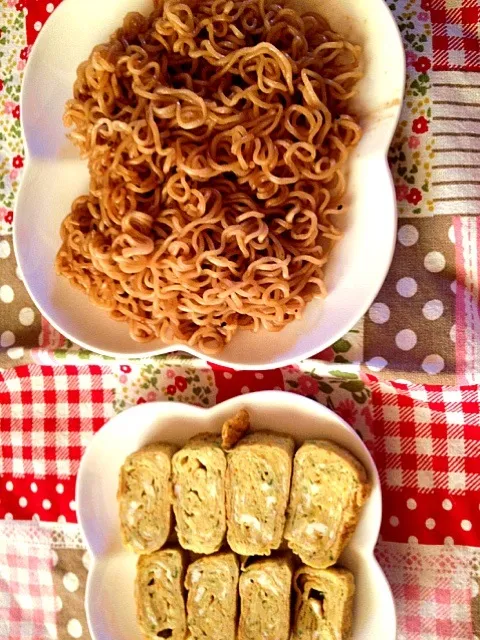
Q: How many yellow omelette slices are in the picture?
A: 8